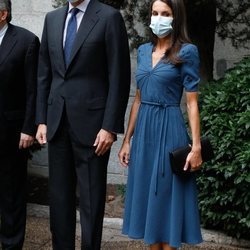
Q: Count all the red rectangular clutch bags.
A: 0